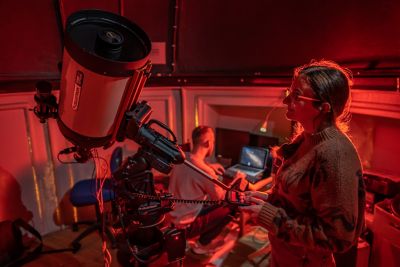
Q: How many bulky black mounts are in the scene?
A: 1